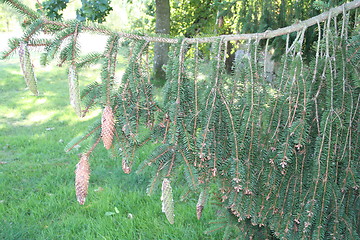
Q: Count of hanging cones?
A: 7